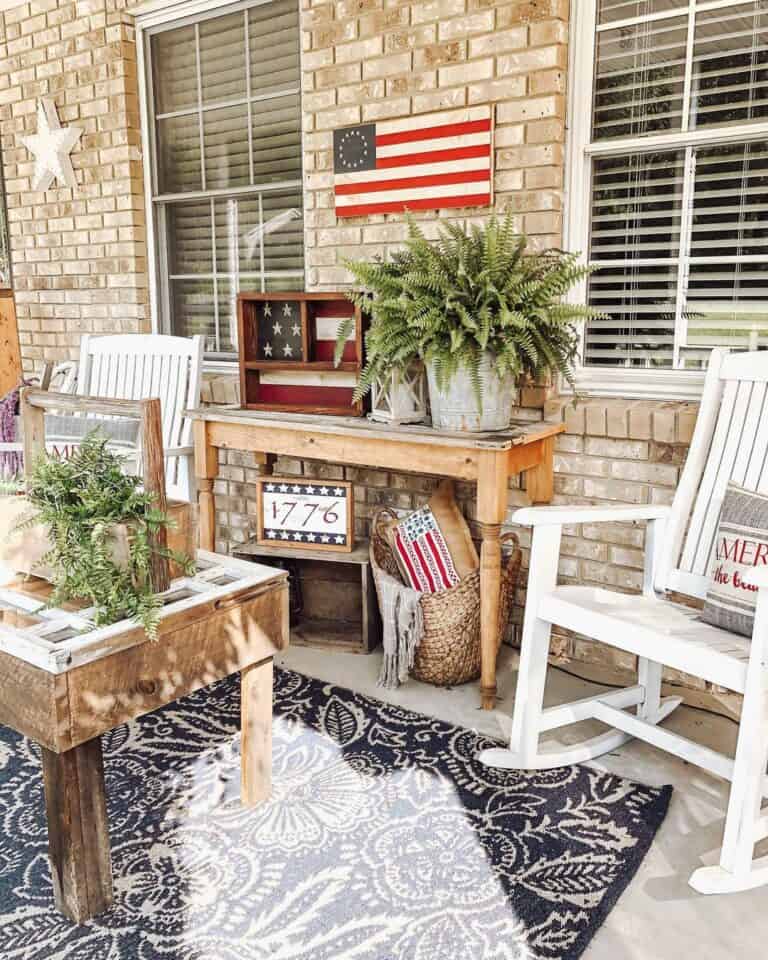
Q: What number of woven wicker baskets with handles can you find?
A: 1